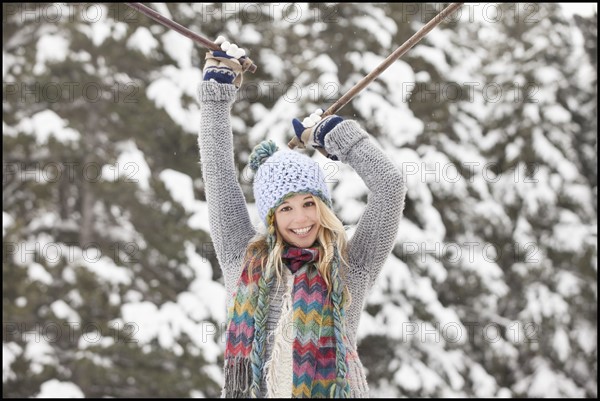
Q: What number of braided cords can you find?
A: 2